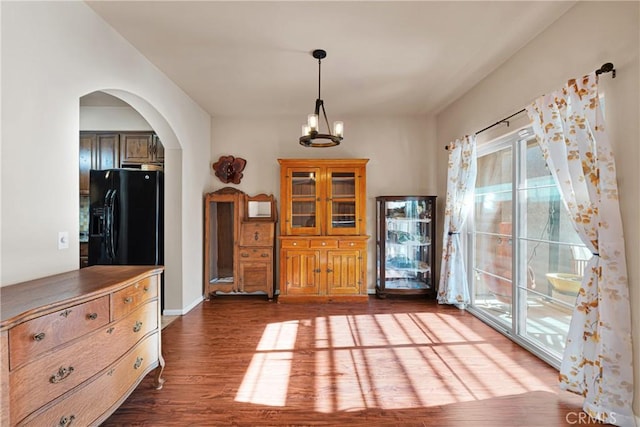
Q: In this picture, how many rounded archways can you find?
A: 1